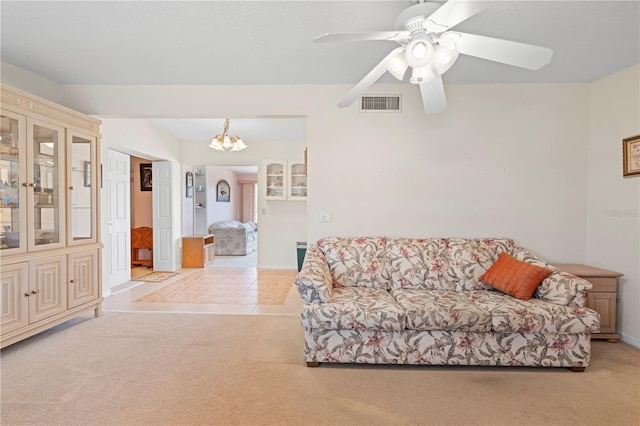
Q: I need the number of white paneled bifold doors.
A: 2